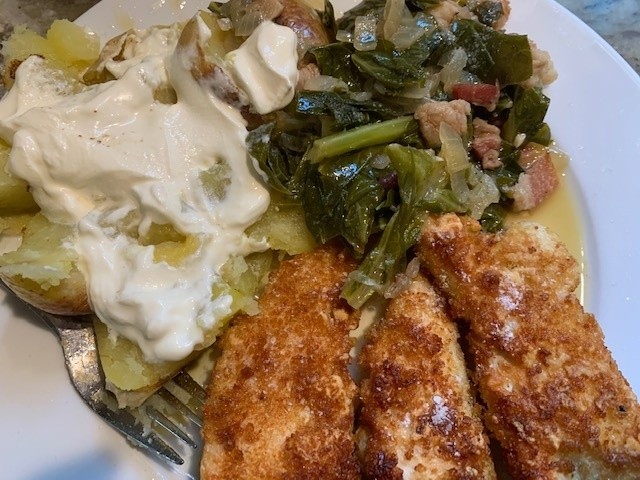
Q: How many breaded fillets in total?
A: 3